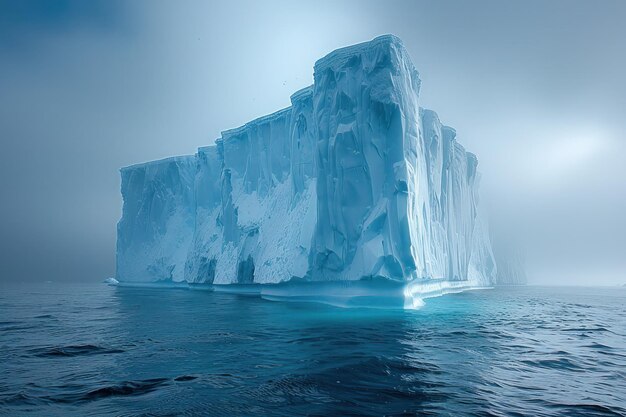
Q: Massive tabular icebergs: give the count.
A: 1